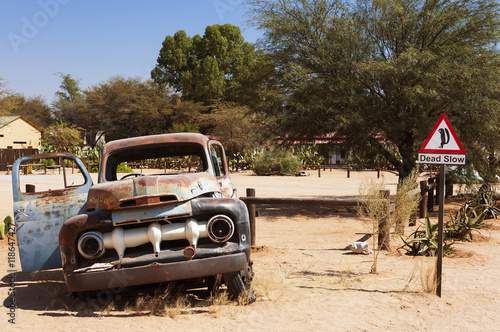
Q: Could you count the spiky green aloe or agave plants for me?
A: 3